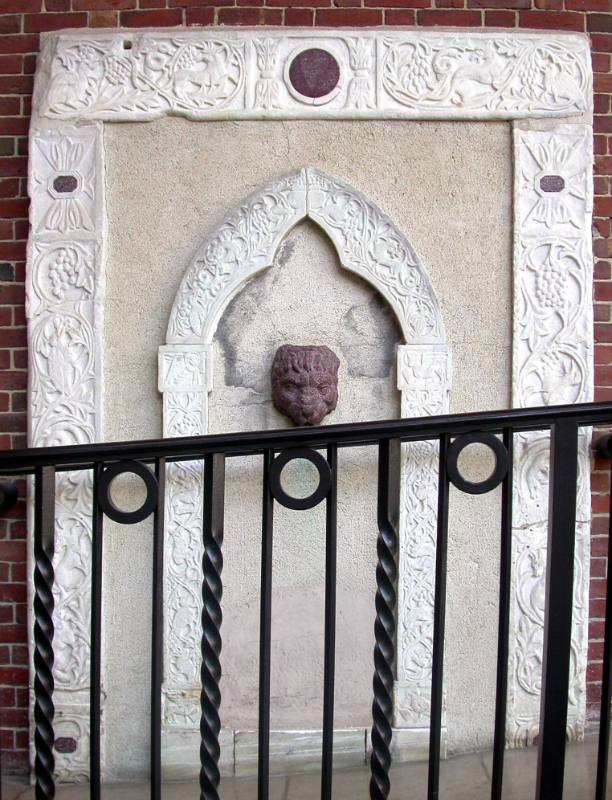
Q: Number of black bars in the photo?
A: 11